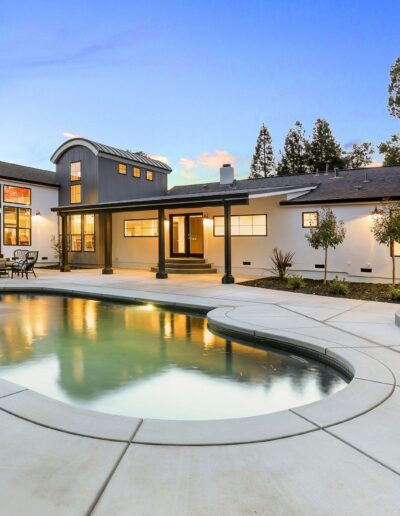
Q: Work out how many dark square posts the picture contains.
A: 4